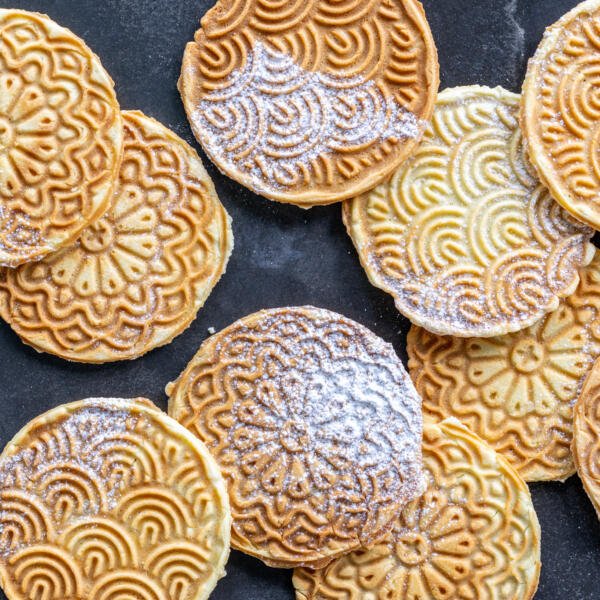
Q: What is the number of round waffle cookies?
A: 10